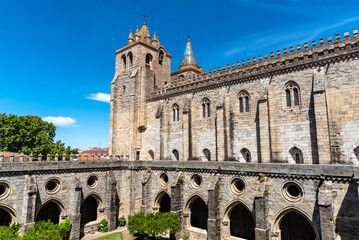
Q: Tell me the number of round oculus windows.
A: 7